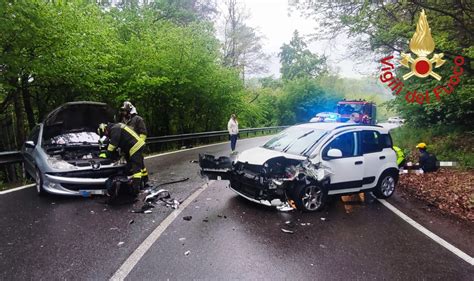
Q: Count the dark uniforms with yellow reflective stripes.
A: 2